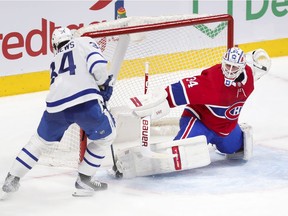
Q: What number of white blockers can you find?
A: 1